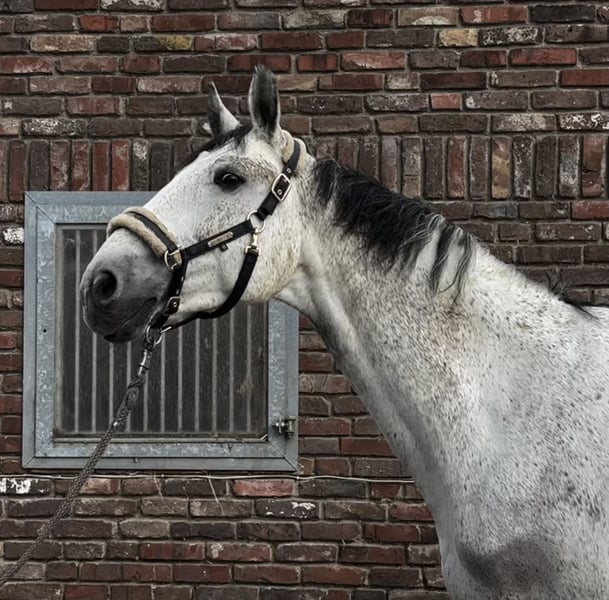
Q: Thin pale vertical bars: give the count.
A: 11